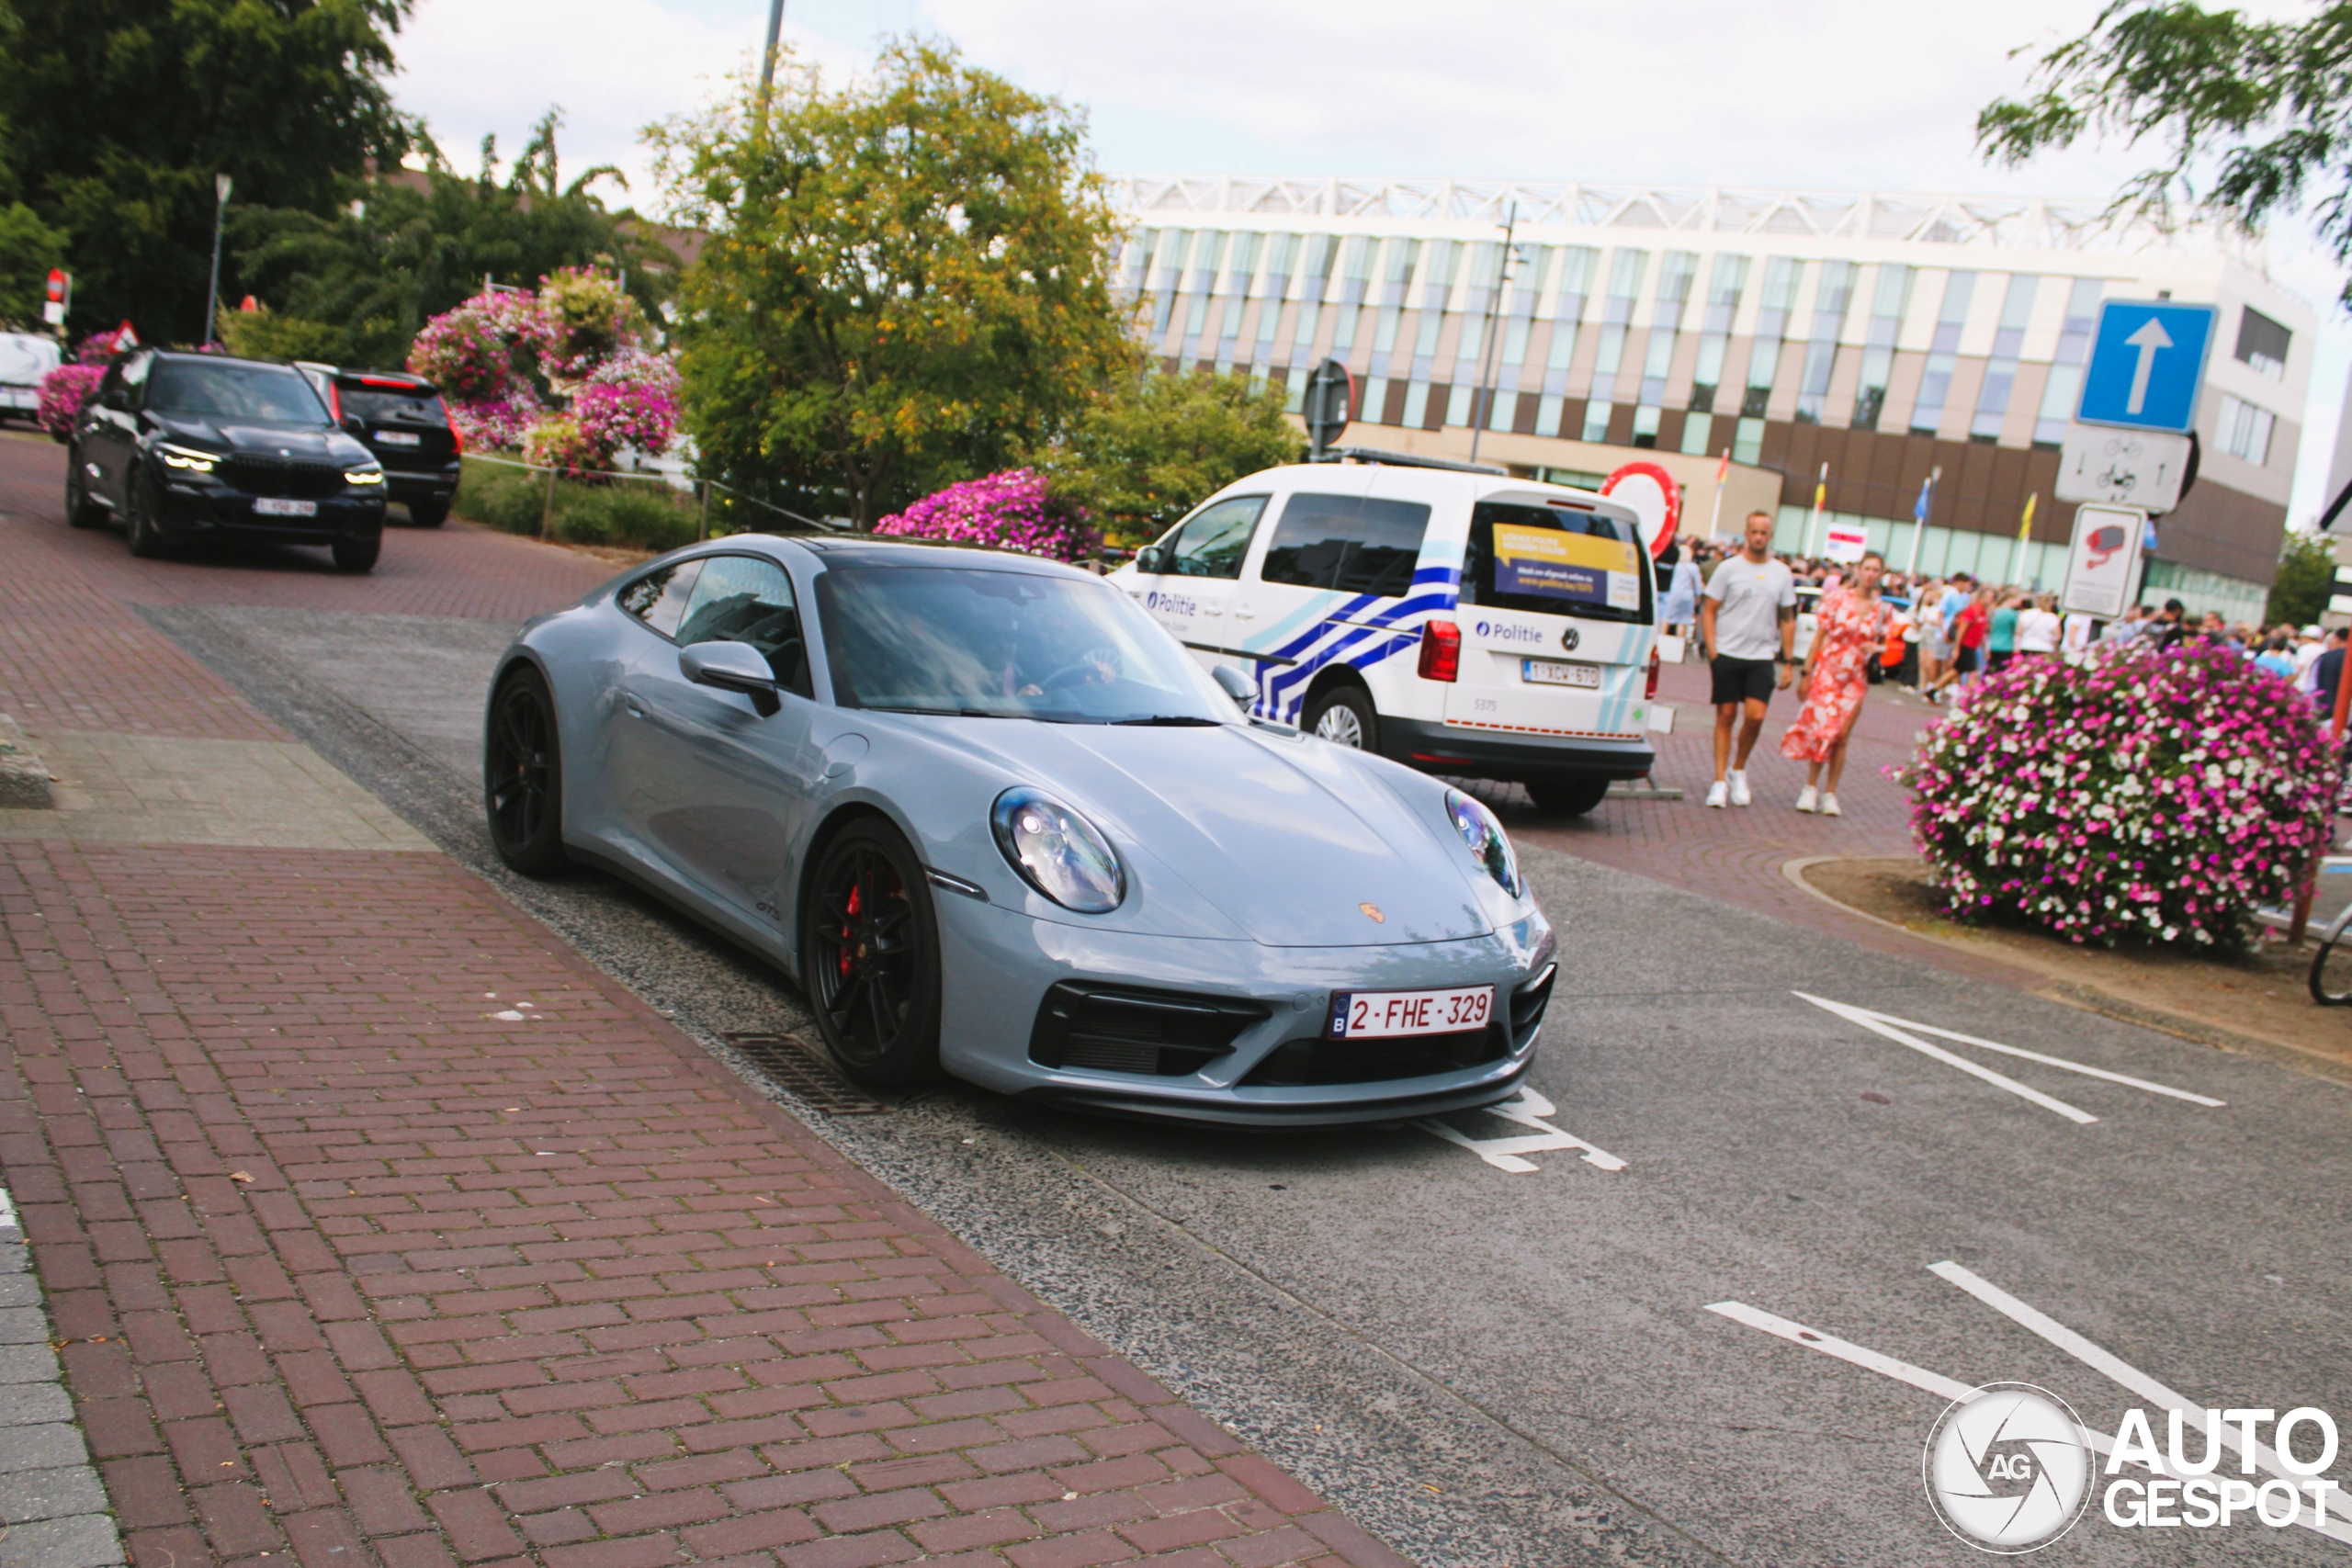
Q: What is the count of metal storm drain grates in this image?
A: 1